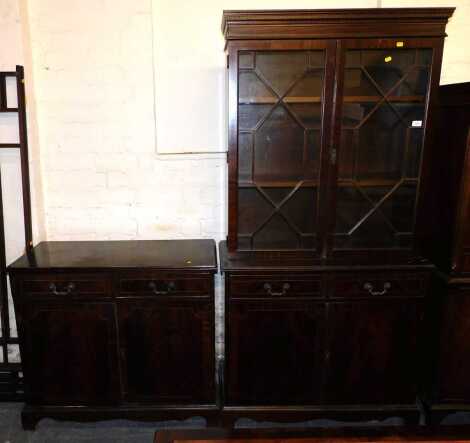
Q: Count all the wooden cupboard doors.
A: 4